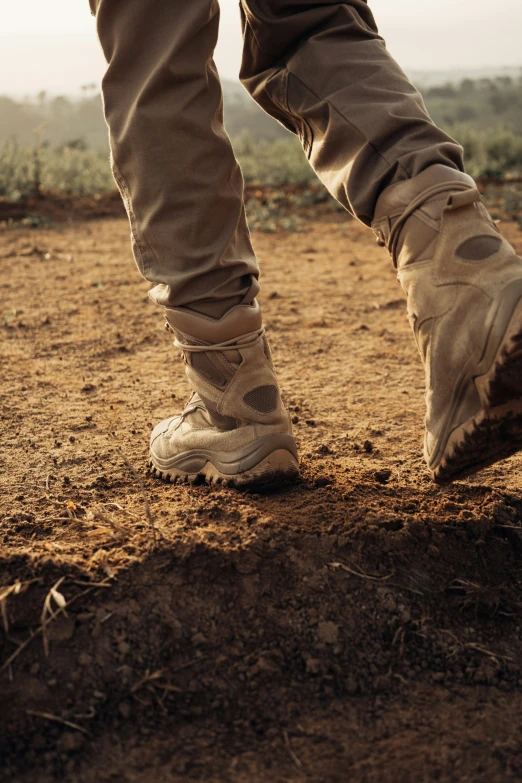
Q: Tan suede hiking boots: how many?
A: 2